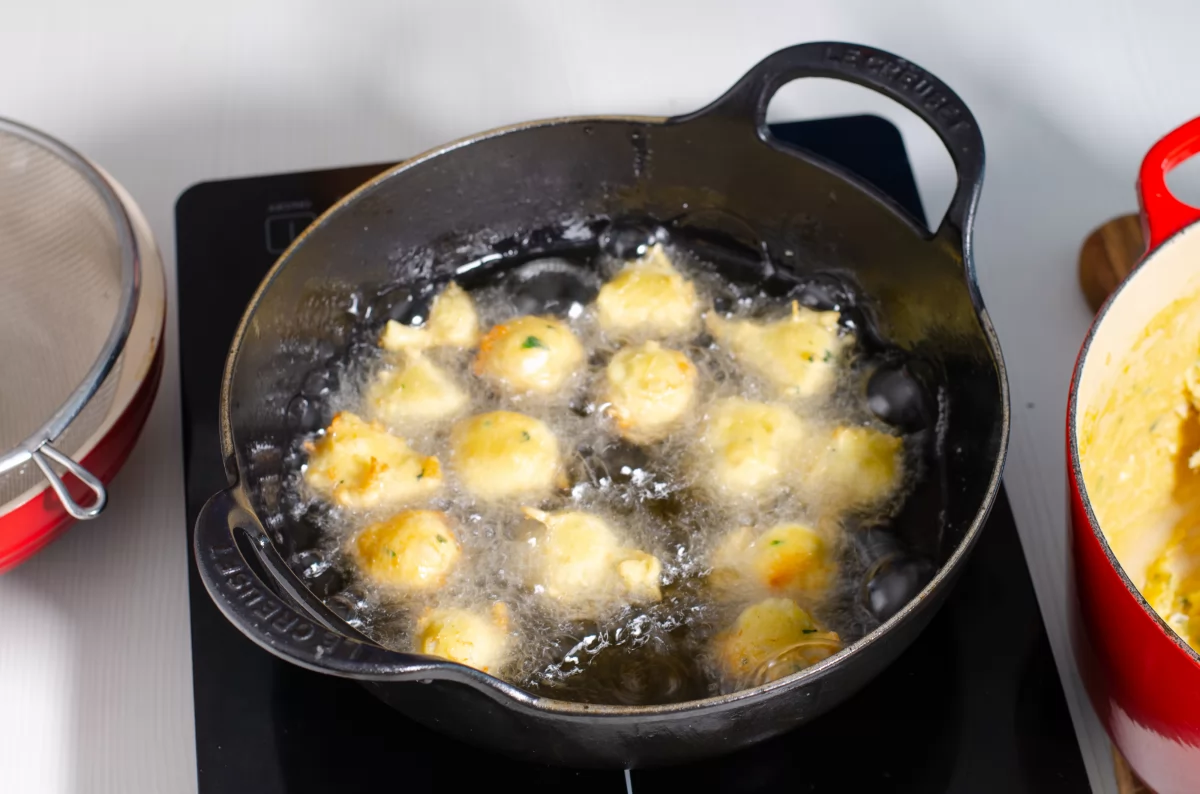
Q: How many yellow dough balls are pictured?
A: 15